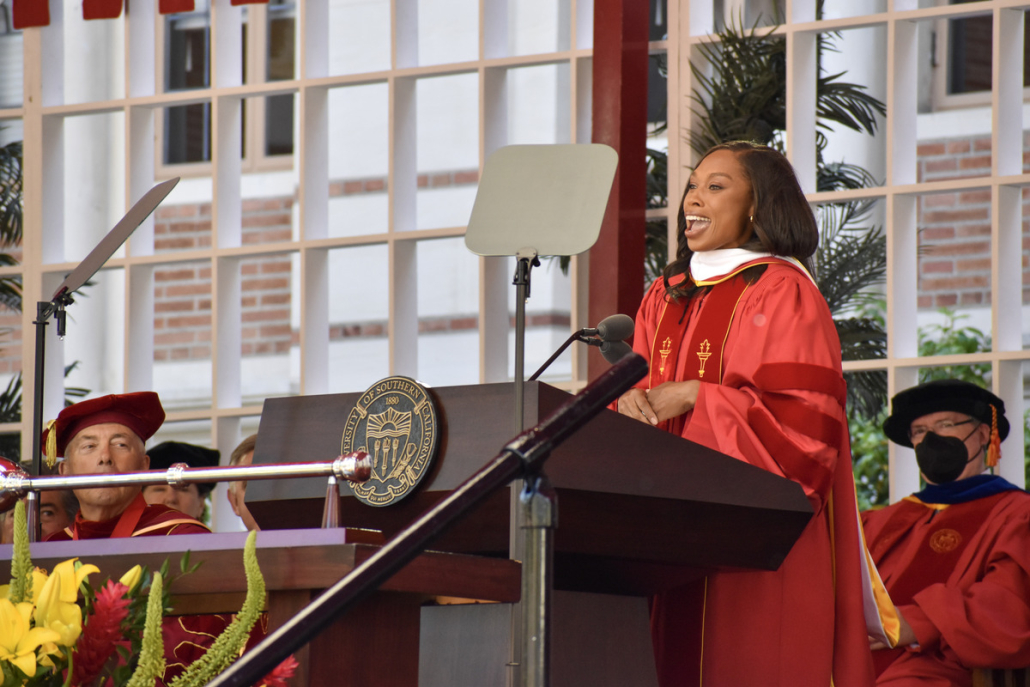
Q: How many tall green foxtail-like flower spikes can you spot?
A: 3